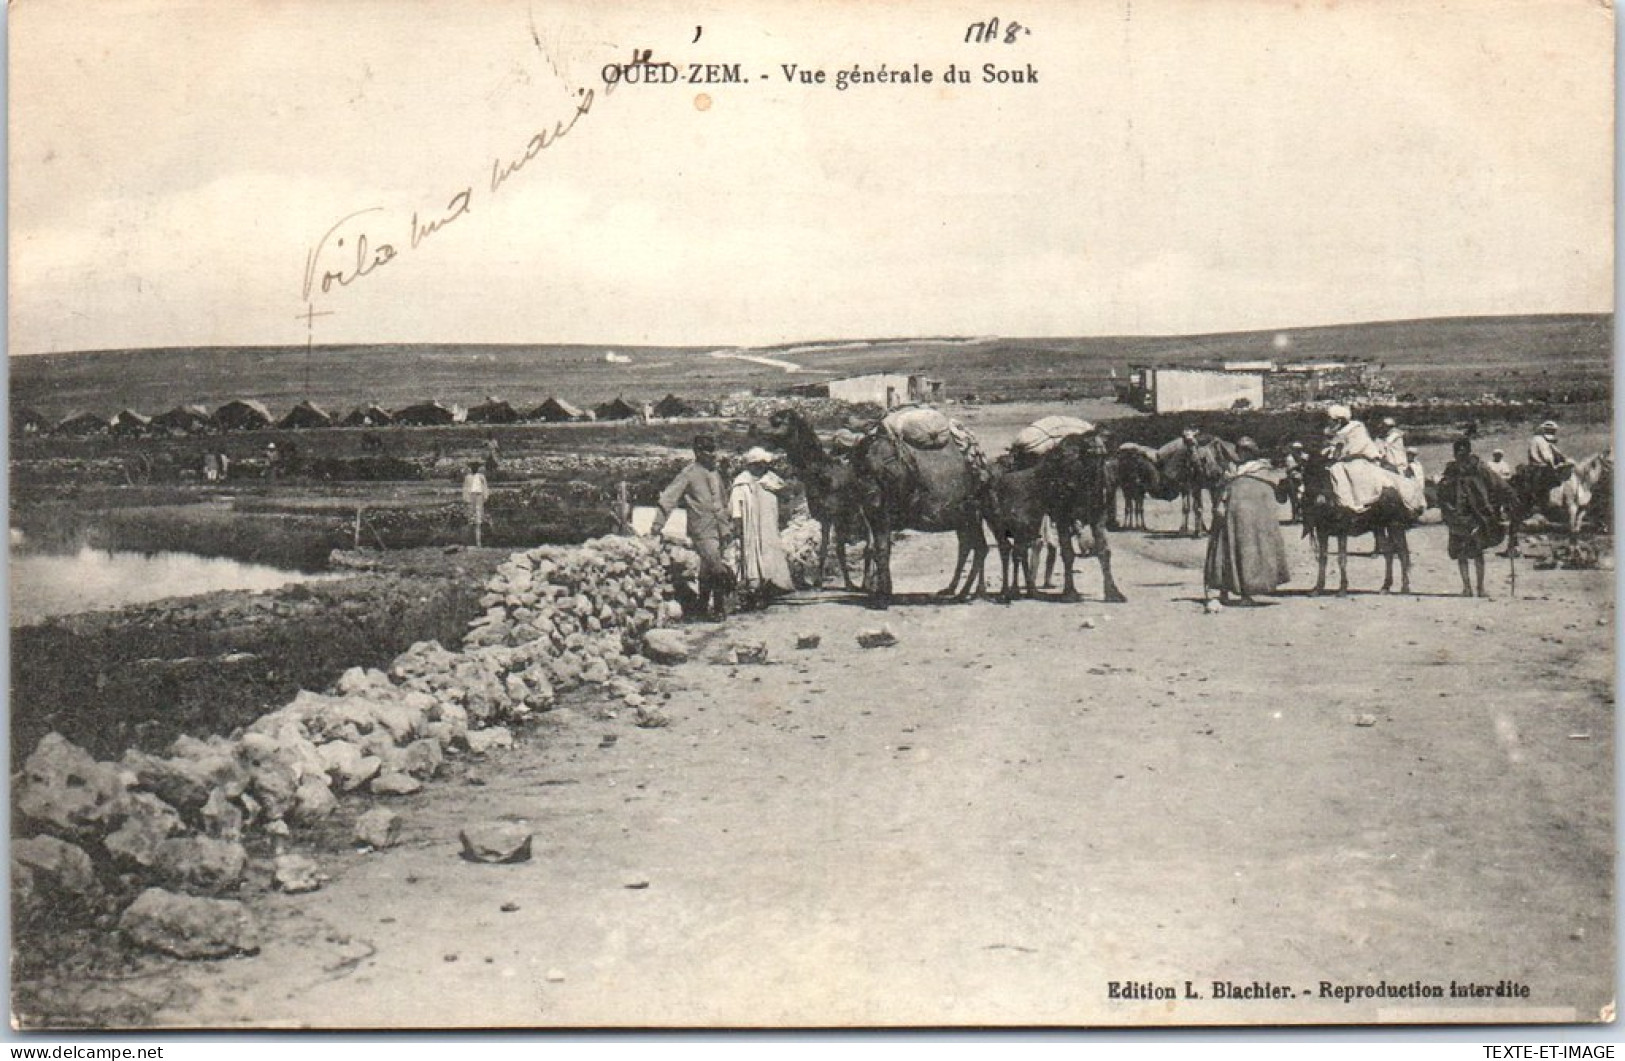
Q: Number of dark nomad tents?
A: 12